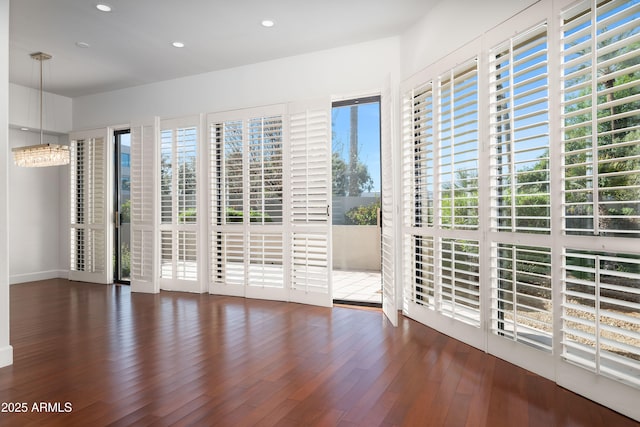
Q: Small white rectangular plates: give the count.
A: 0